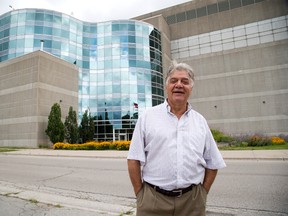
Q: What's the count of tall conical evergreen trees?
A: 3